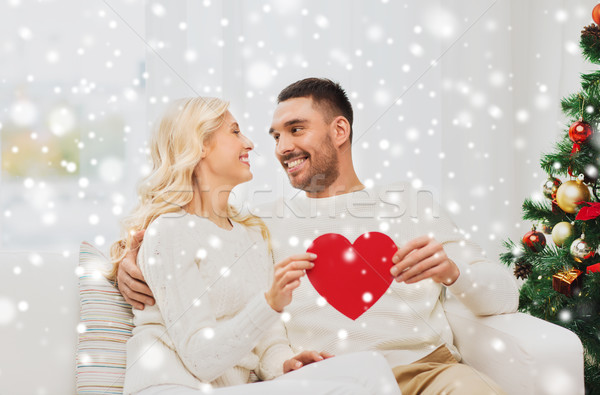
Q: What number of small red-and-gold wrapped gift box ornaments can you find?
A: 1